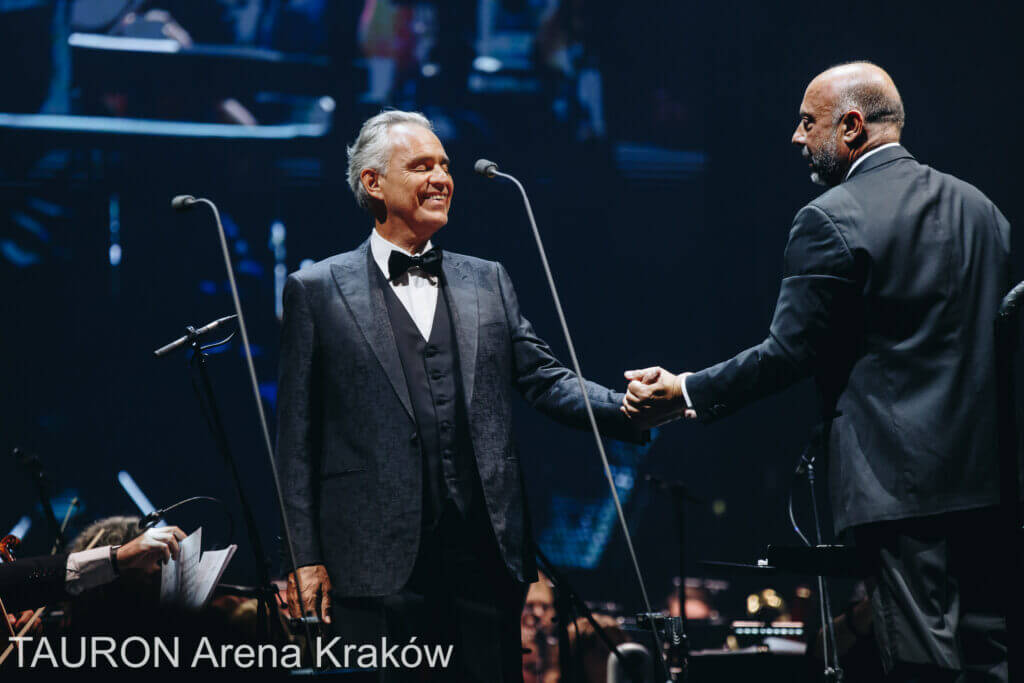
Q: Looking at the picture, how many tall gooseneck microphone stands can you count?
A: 2